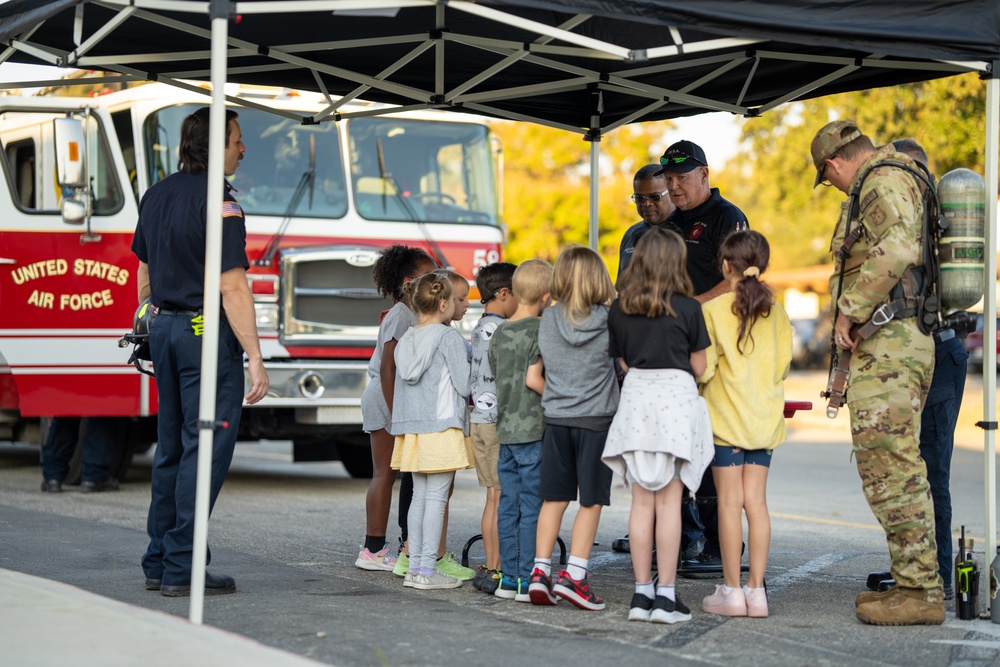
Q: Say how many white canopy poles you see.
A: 3